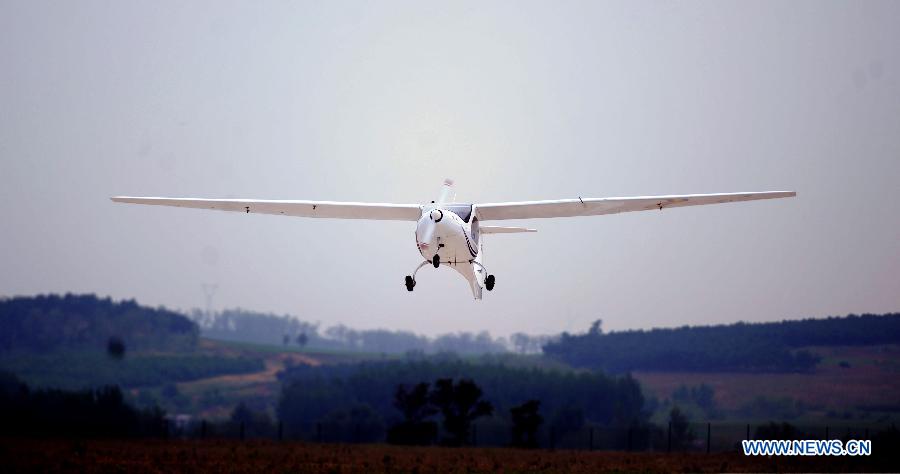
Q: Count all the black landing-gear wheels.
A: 3